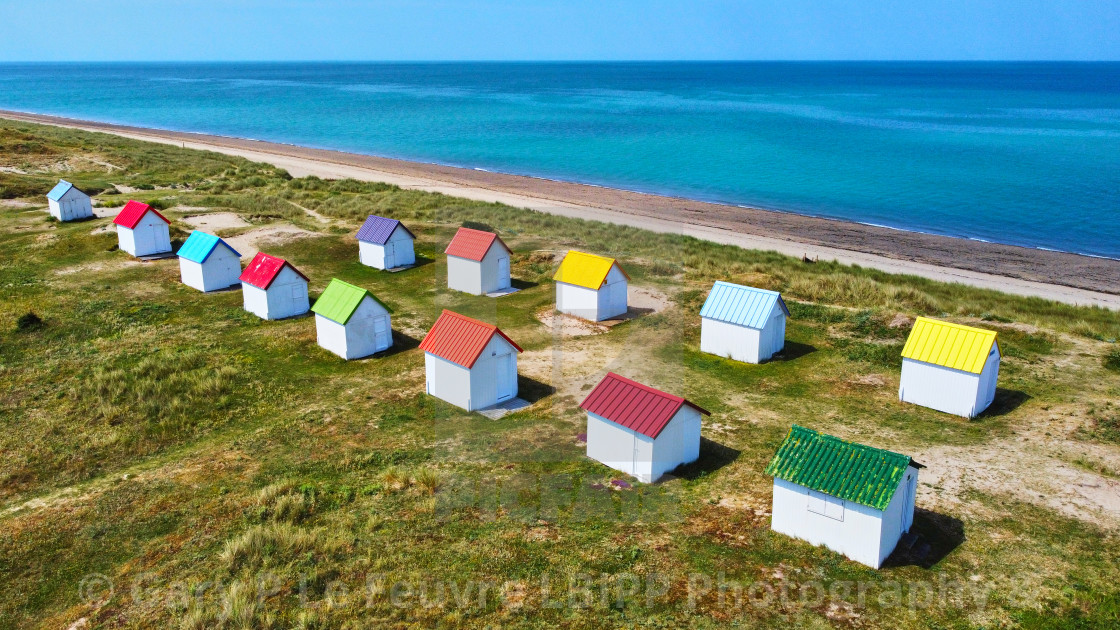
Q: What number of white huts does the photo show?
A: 13